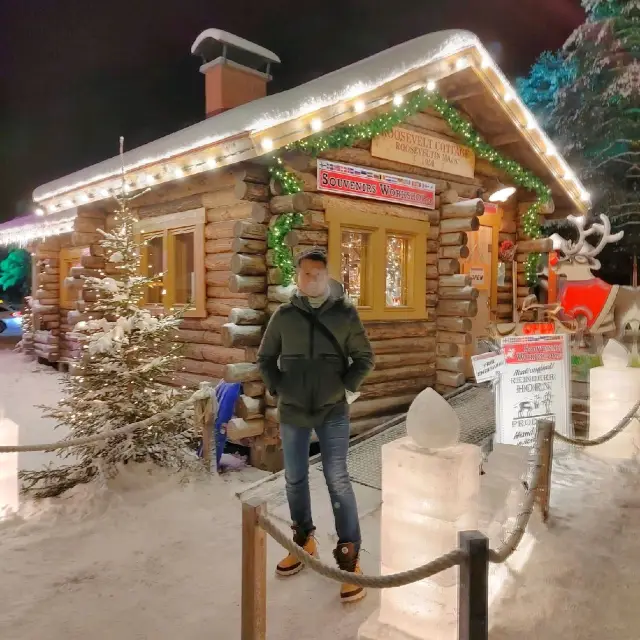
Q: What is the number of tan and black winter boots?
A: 2